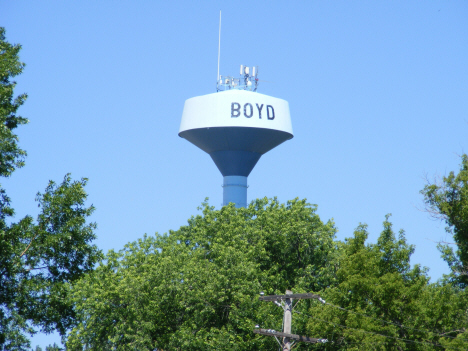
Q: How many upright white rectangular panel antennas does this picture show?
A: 3